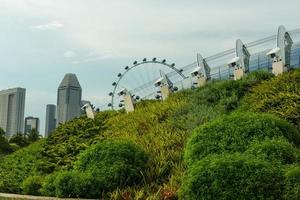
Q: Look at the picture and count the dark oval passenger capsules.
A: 11